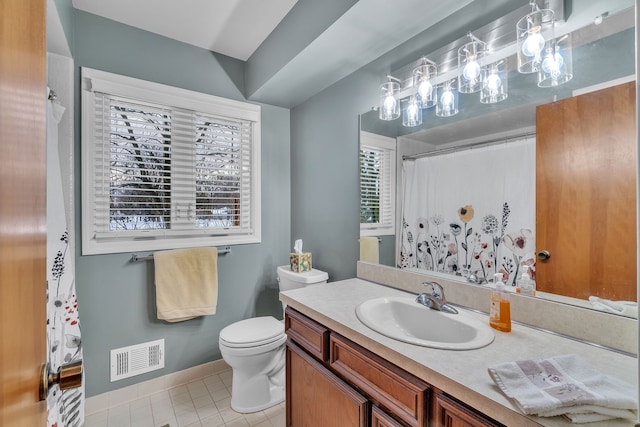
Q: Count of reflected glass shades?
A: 4